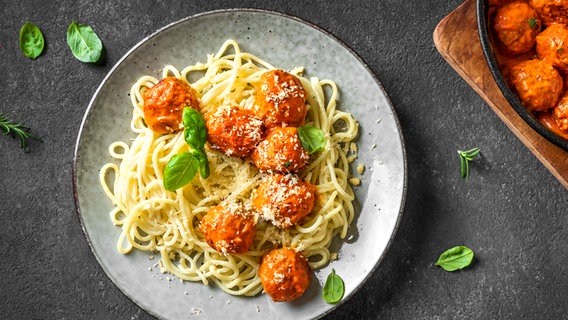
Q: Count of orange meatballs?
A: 12